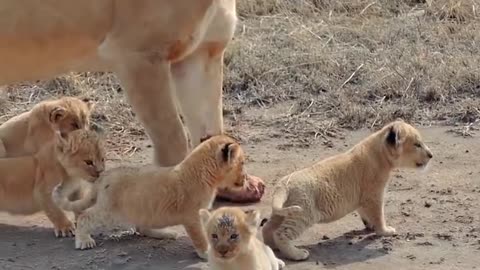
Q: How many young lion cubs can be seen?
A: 5